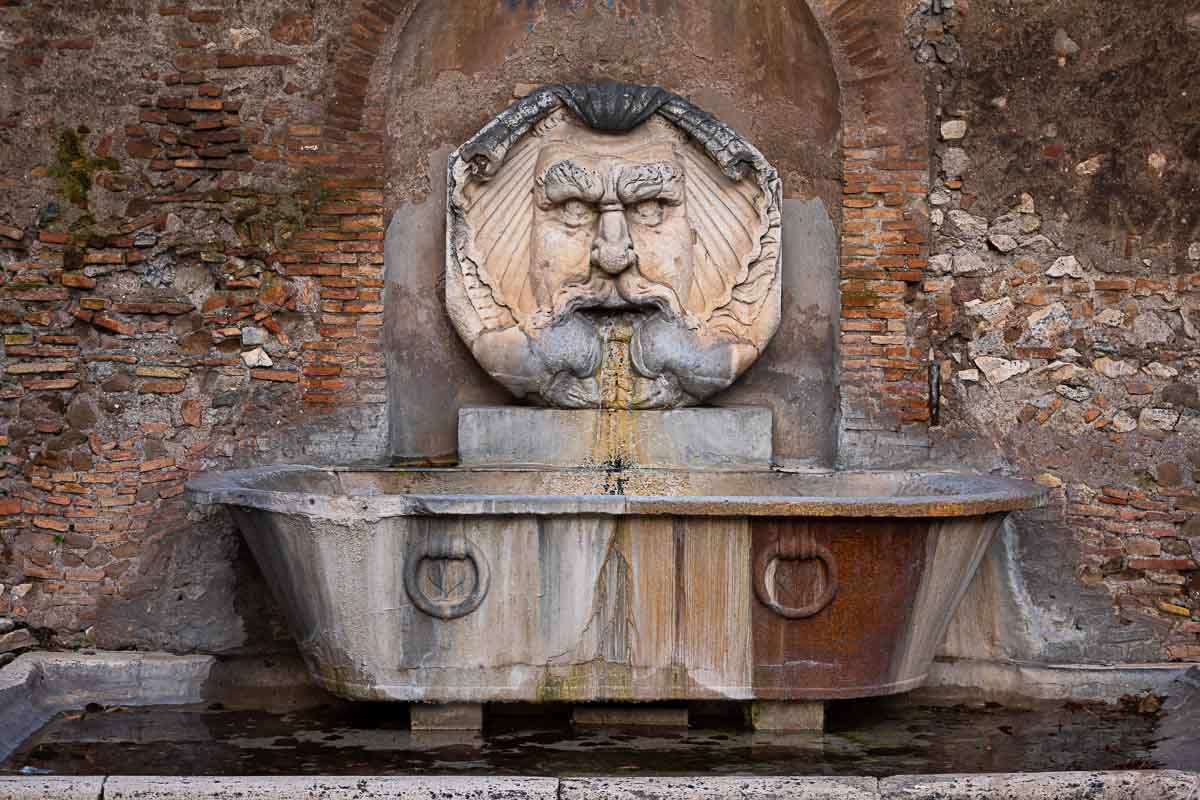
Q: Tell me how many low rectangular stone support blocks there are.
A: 3